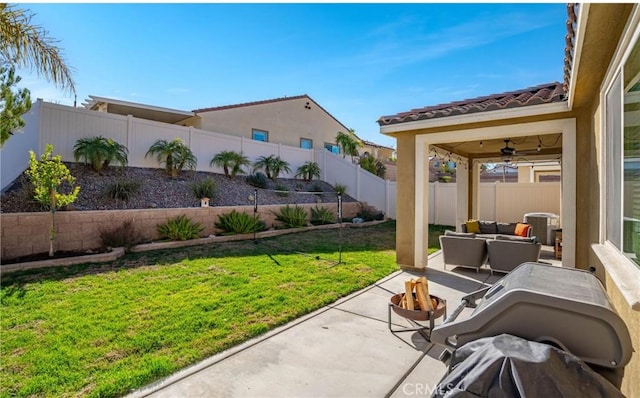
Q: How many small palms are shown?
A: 5